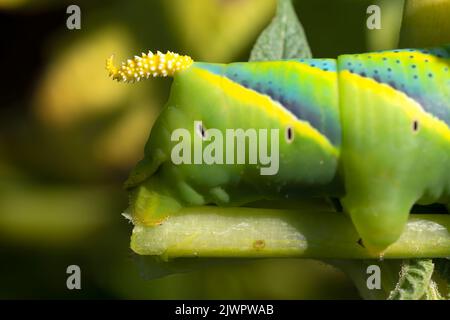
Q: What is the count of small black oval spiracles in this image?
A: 3